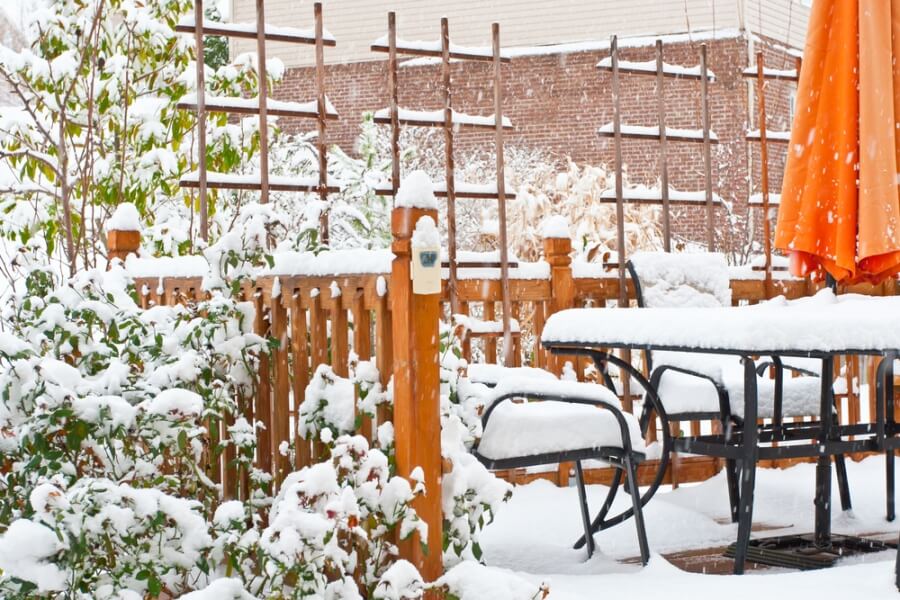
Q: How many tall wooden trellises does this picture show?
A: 4